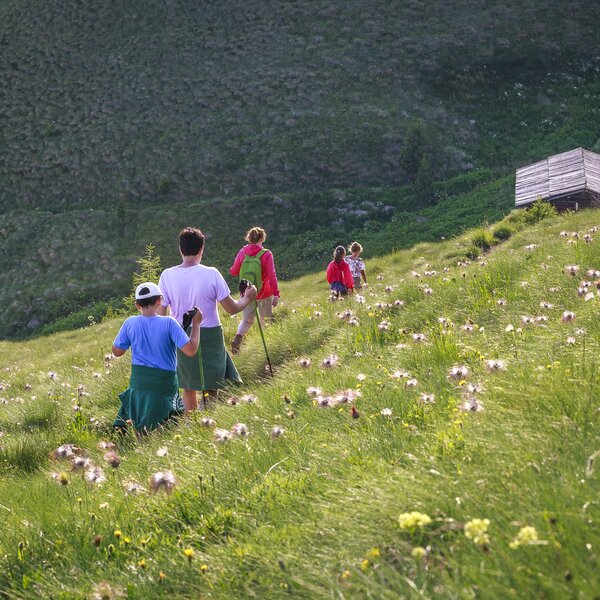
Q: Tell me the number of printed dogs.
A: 0